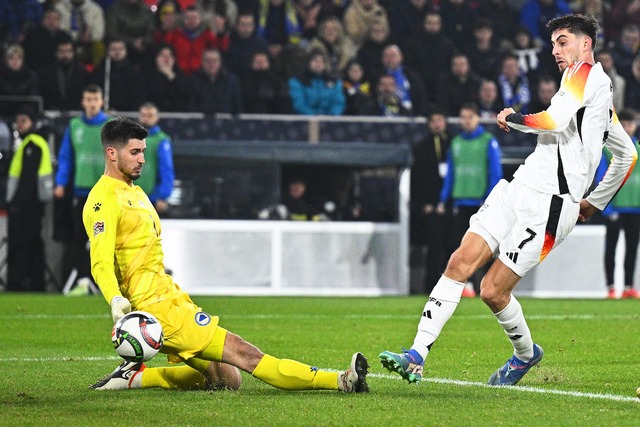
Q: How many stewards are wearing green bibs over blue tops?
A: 4